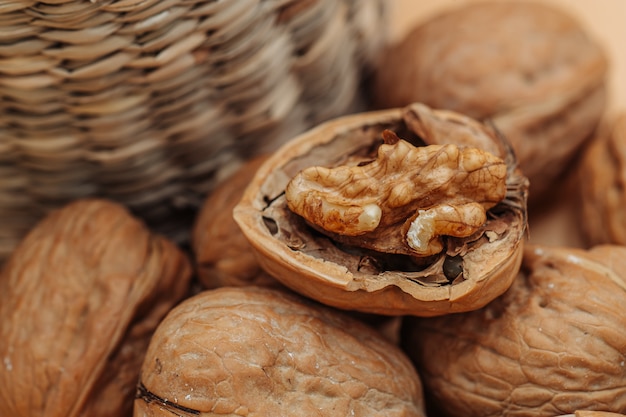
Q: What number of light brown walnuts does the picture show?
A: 7